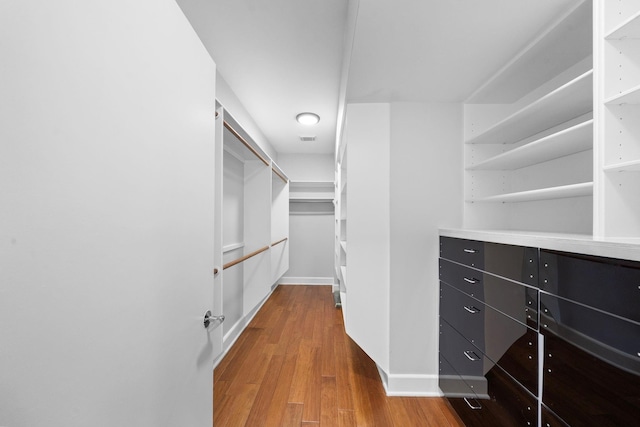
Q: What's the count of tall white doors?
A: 1